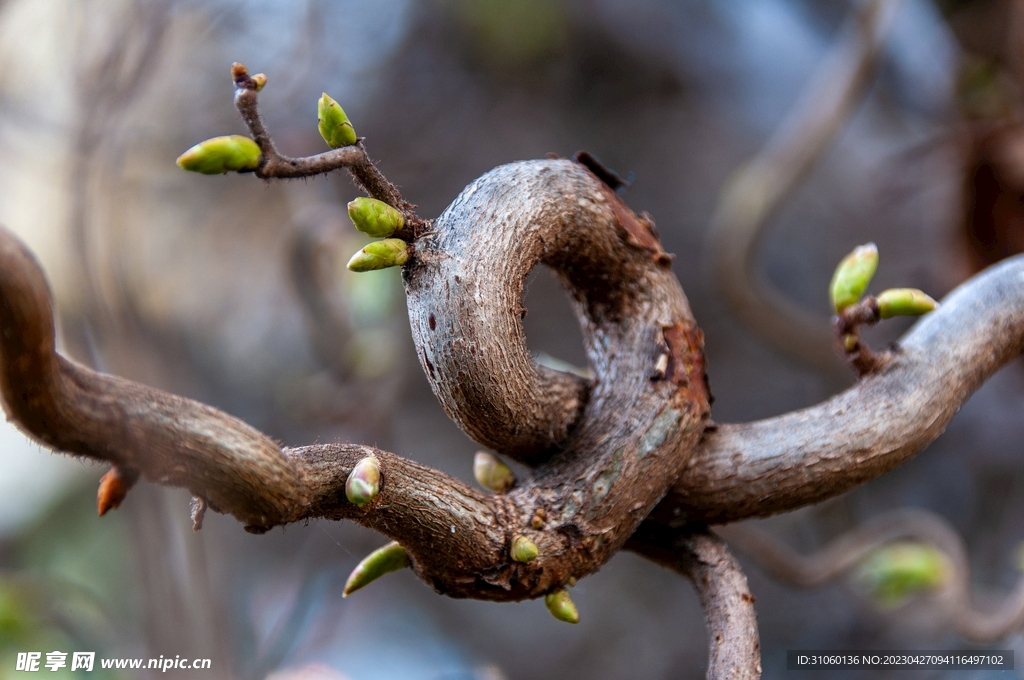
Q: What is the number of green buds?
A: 11